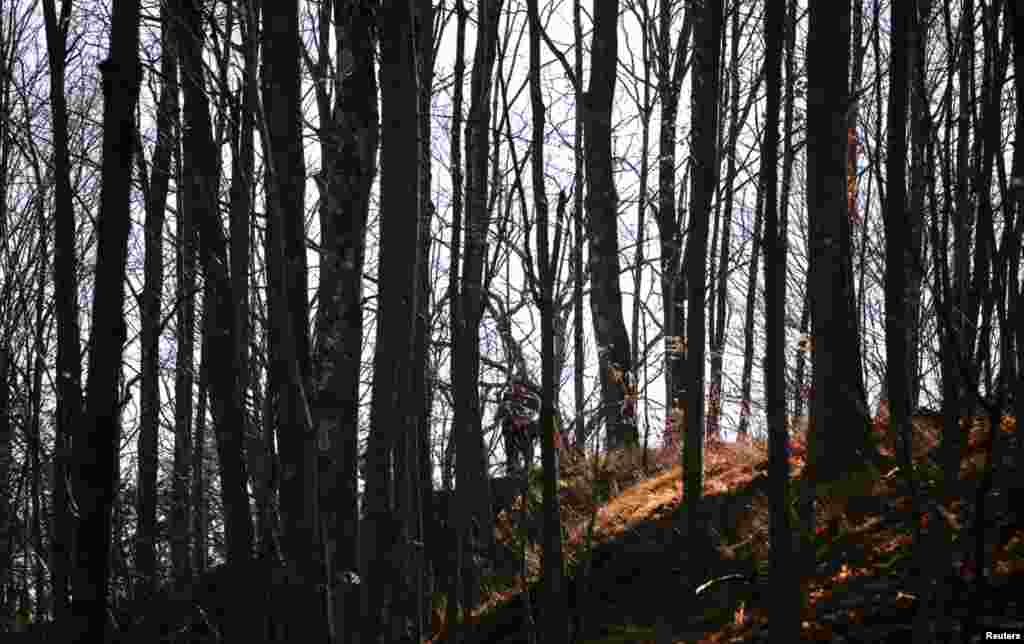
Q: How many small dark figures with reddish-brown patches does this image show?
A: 1